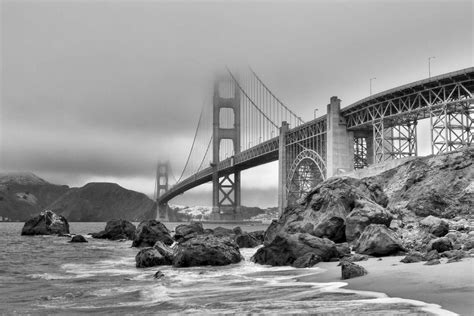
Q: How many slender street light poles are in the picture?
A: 3